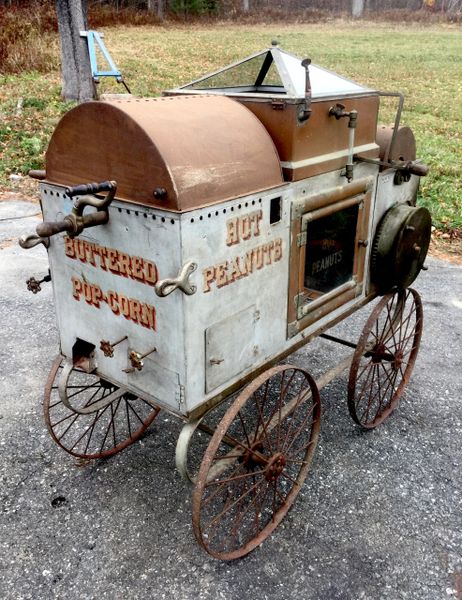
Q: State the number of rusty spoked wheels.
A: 3